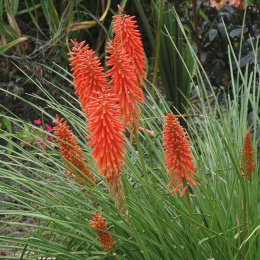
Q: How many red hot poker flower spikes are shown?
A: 8